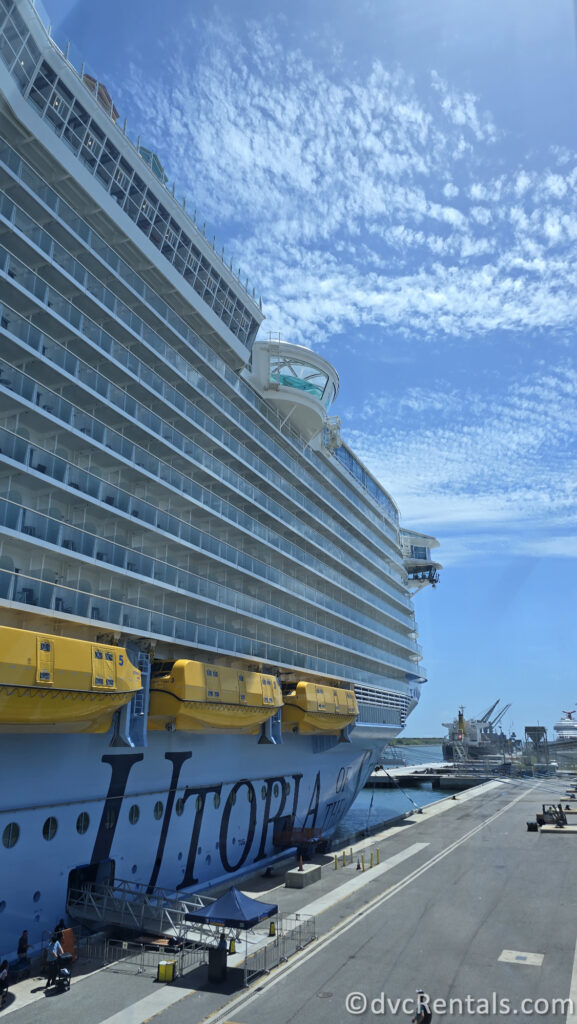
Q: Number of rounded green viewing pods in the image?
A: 1